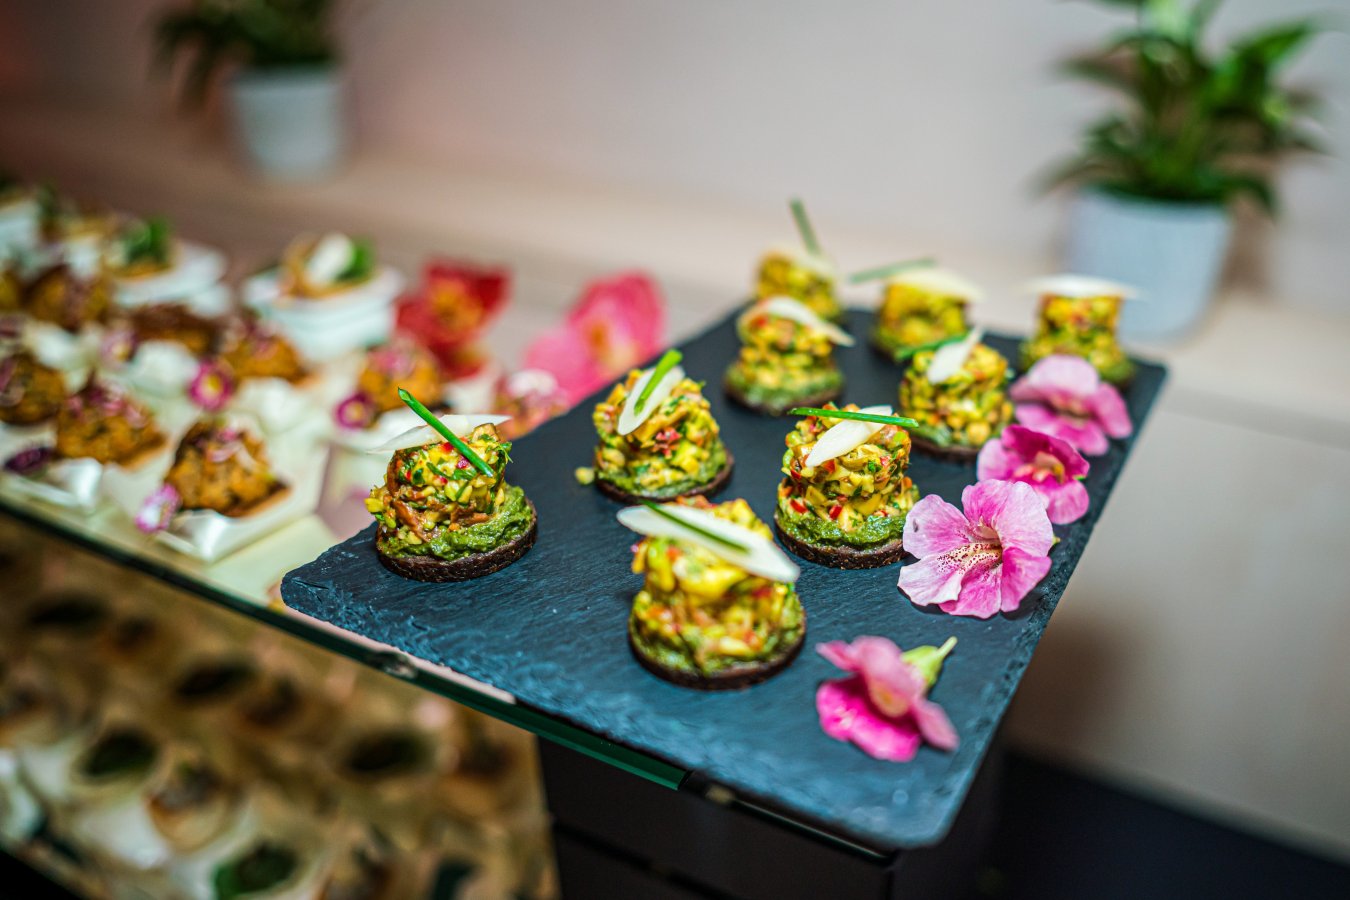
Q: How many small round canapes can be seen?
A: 9